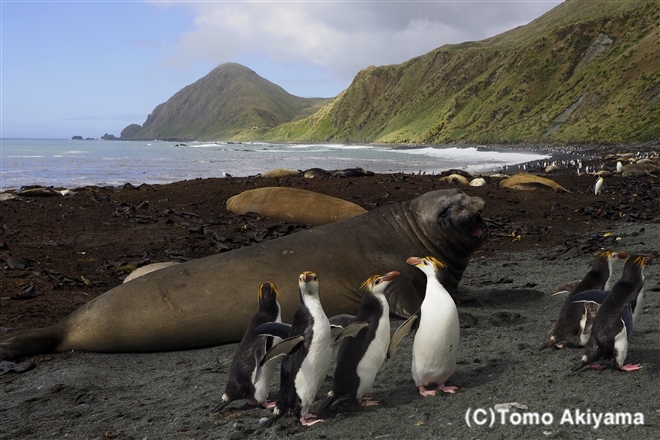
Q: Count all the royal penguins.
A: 6